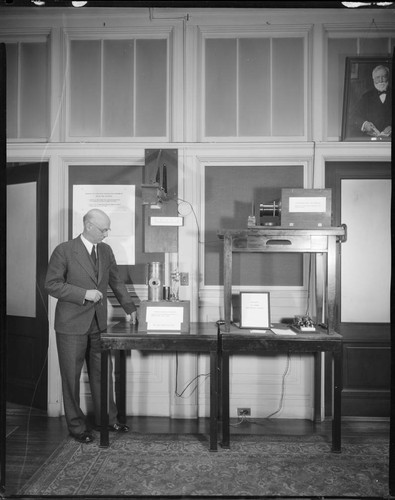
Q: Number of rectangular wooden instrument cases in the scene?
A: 2